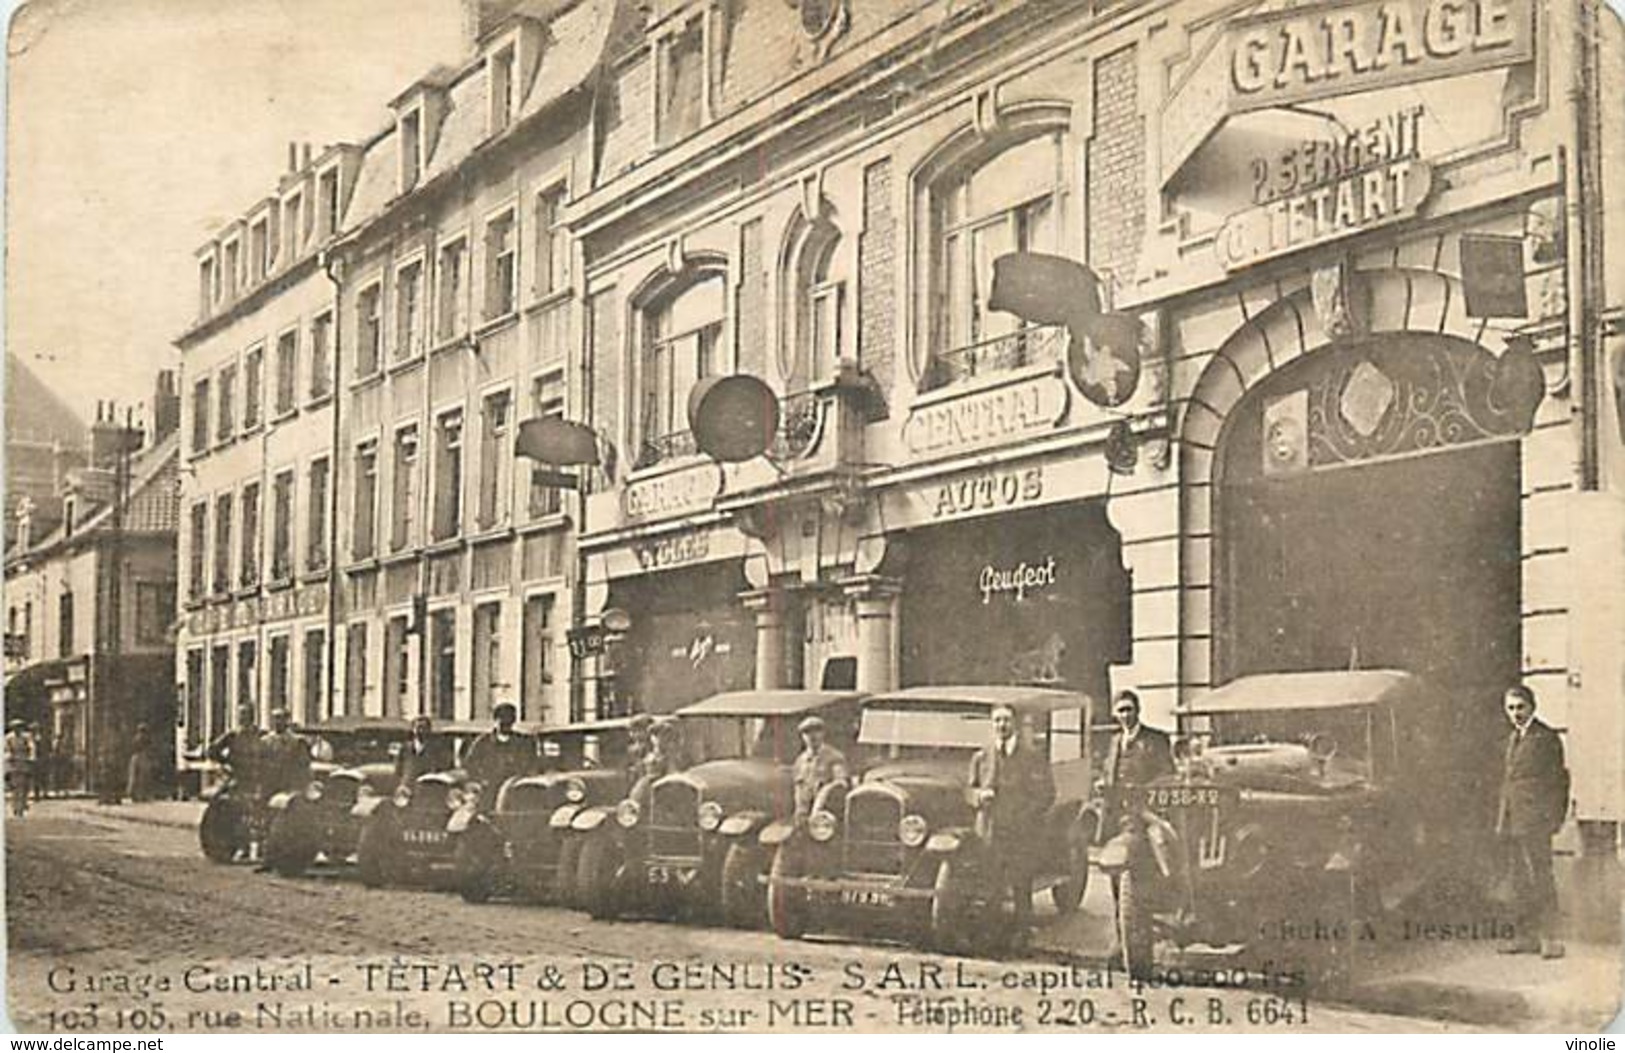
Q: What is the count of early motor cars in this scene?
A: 7